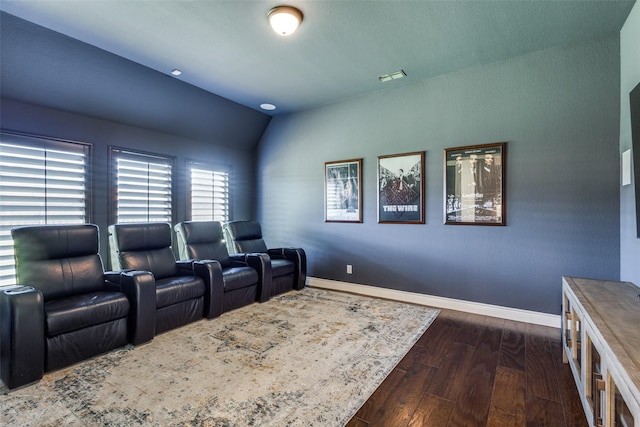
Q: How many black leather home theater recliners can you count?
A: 4